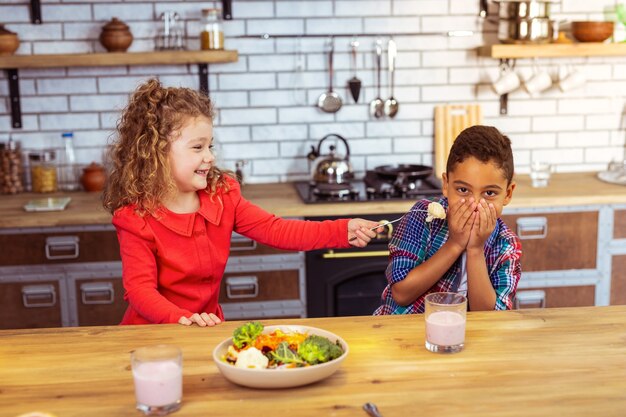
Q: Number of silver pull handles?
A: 7